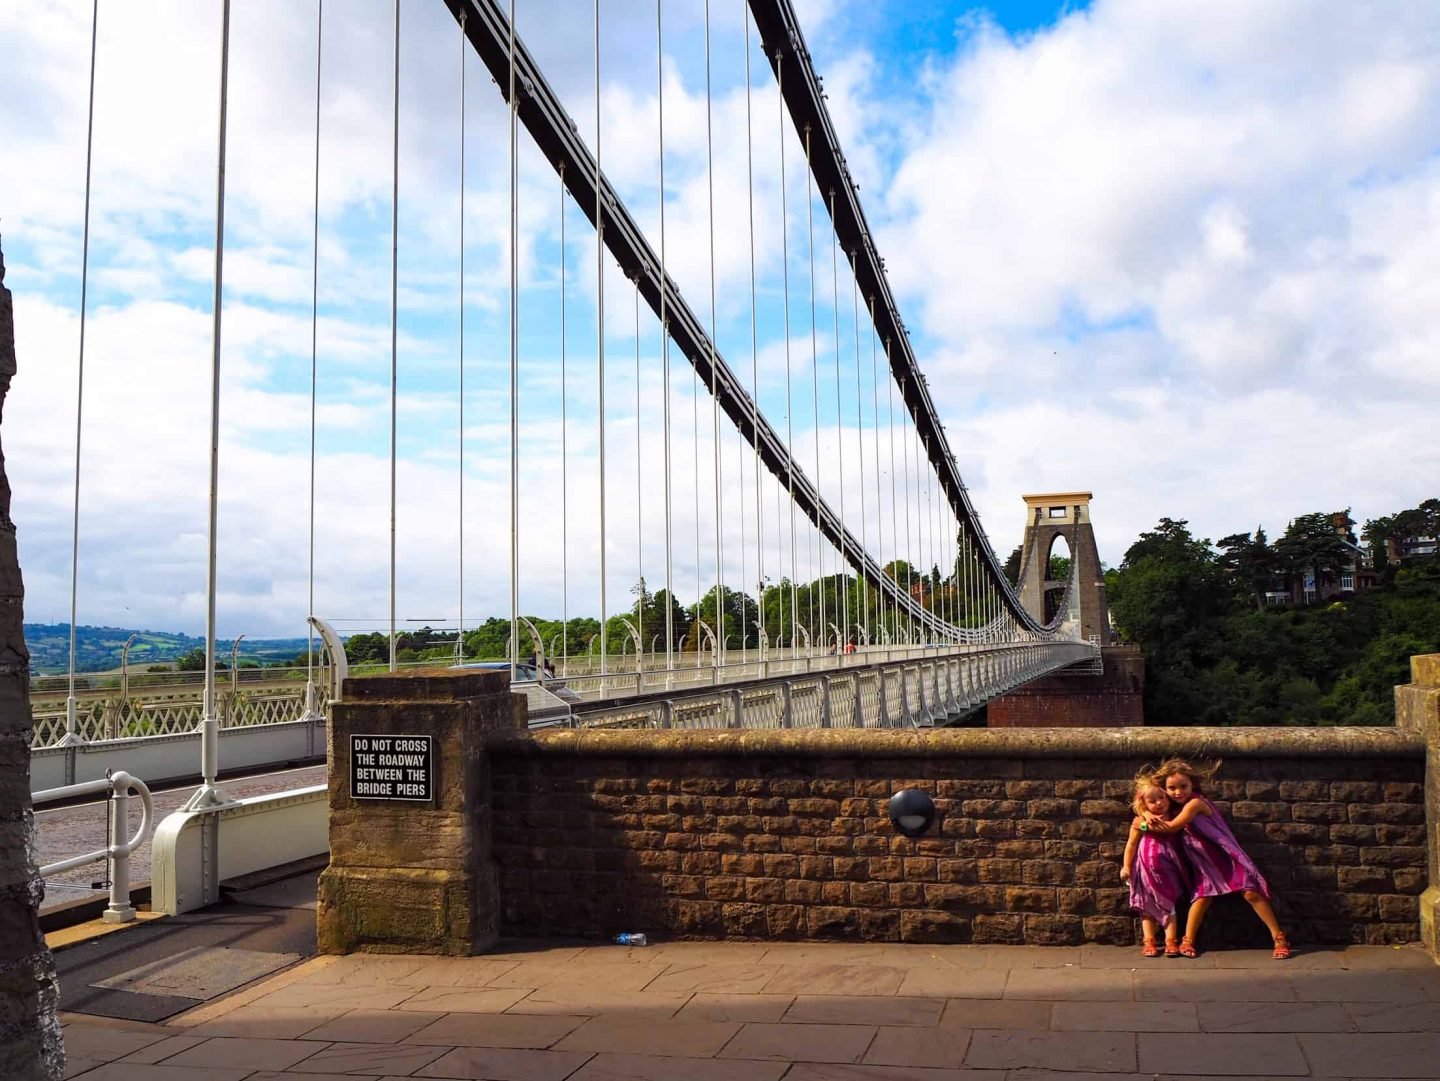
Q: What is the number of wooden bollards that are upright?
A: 0